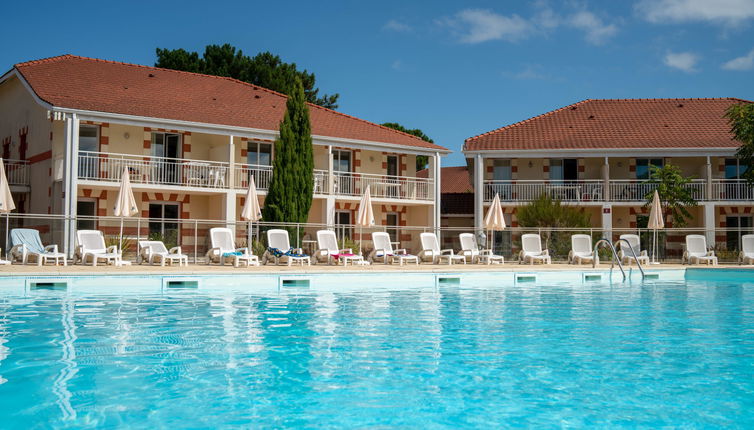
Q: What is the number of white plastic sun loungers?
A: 14